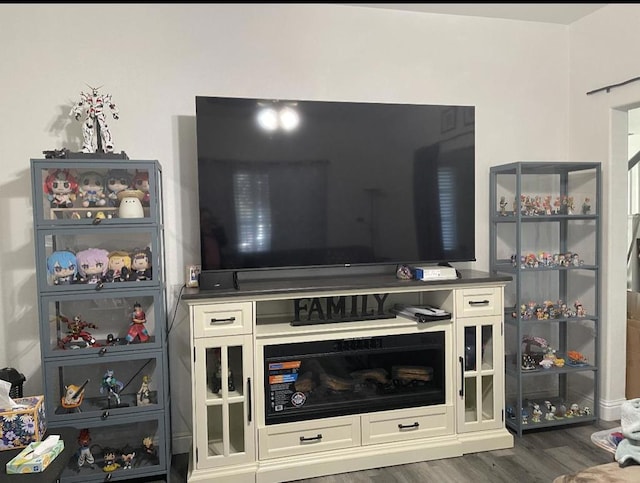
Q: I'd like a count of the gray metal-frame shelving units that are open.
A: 1